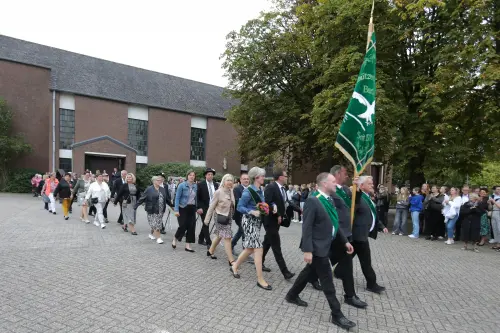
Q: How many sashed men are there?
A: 3